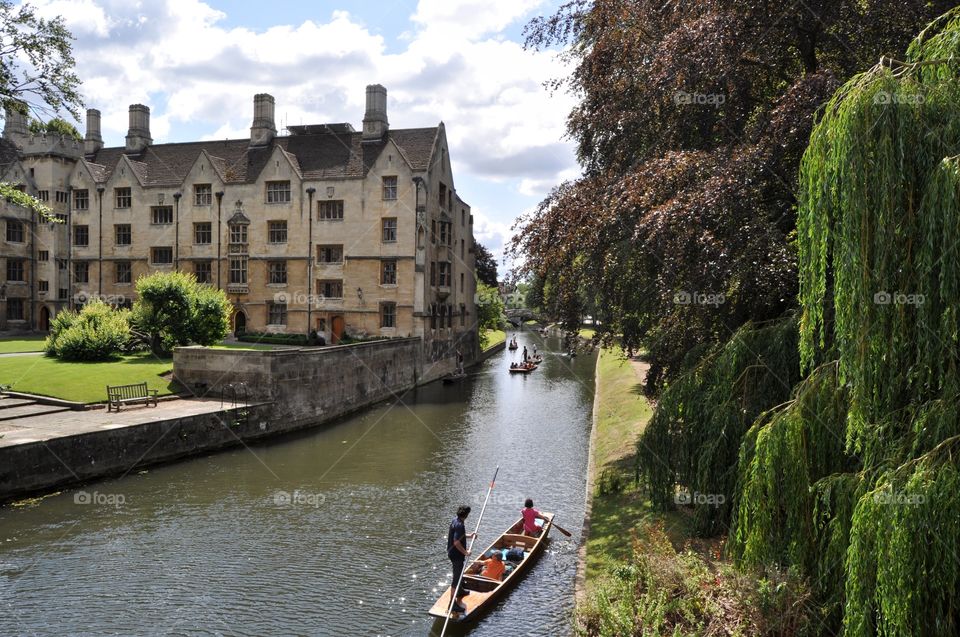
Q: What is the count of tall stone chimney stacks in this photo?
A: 5